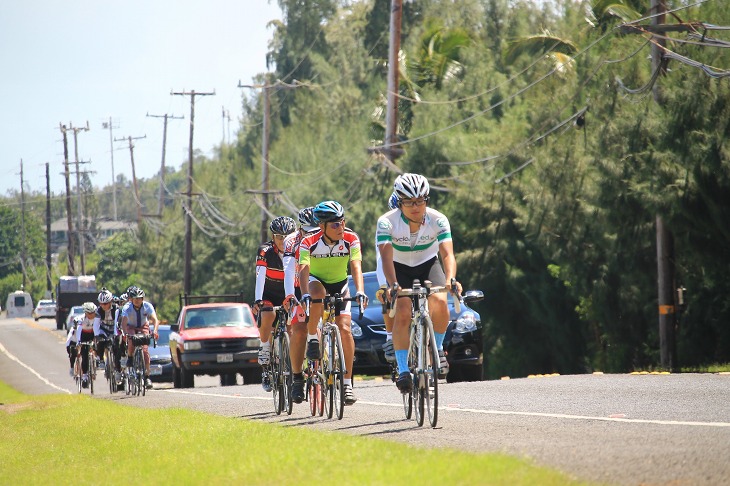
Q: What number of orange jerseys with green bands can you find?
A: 0